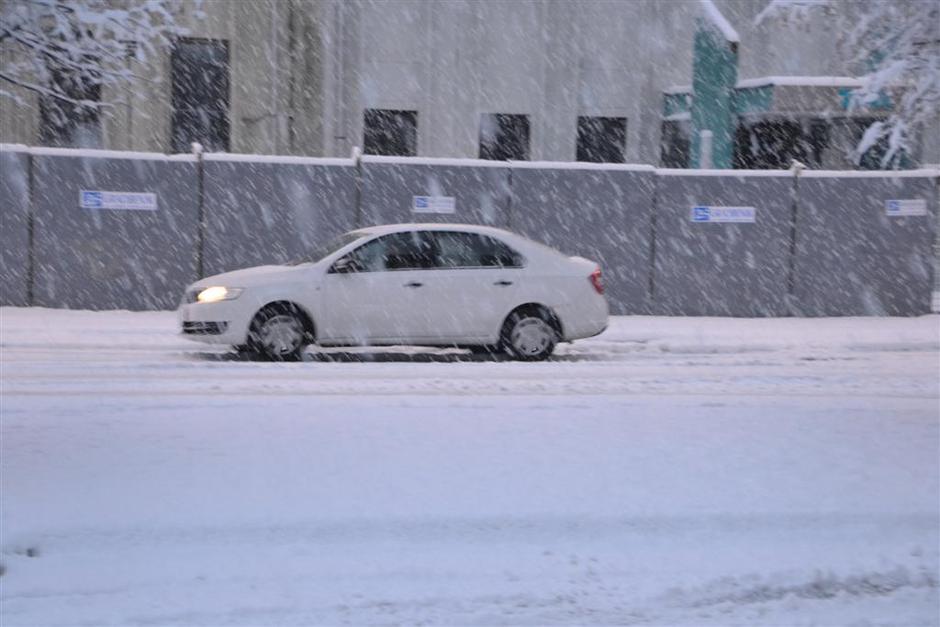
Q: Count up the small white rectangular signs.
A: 4